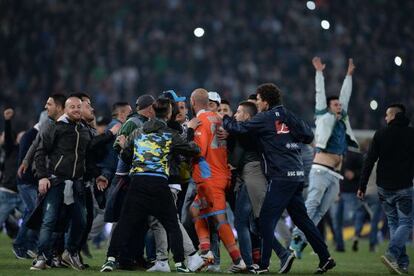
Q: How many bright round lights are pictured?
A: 5